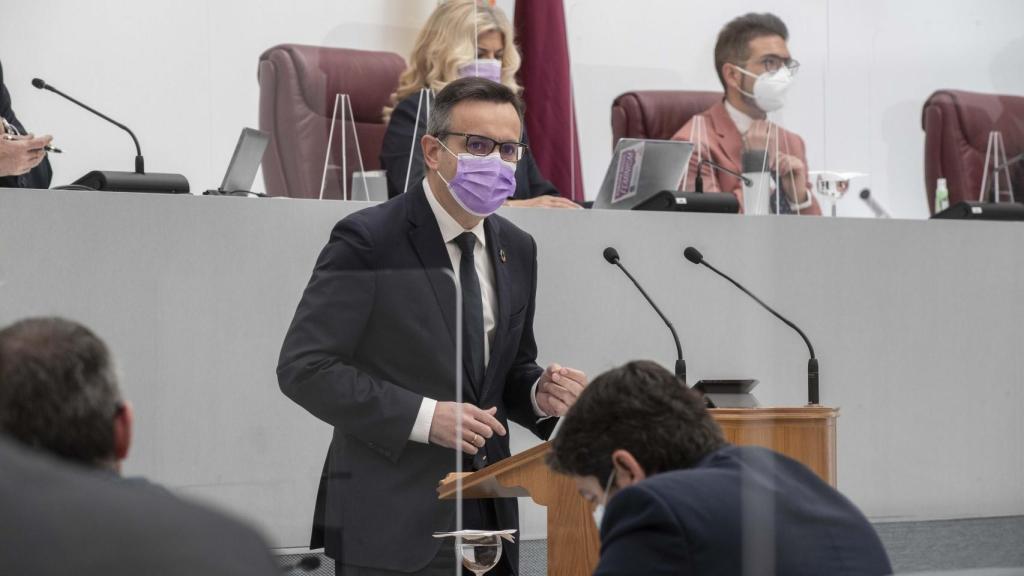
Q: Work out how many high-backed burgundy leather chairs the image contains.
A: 3